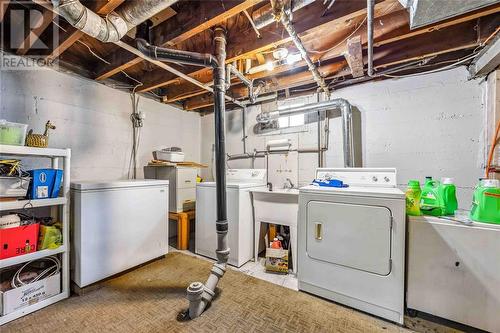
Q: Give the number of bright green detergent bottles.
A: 4